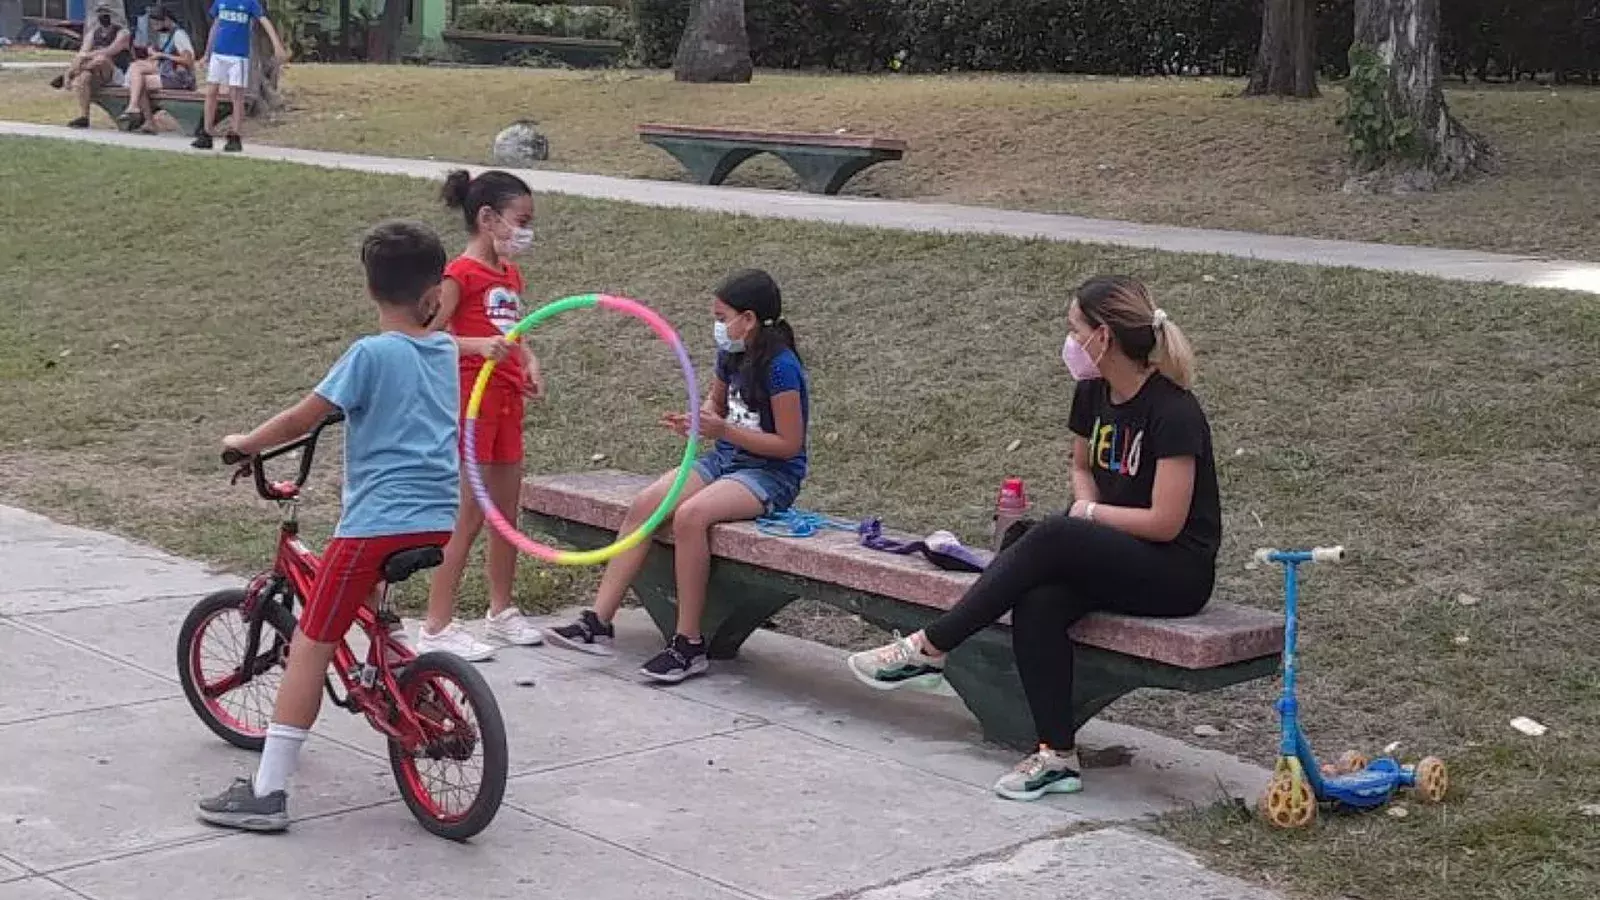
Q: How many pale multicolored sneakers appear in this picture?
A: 2